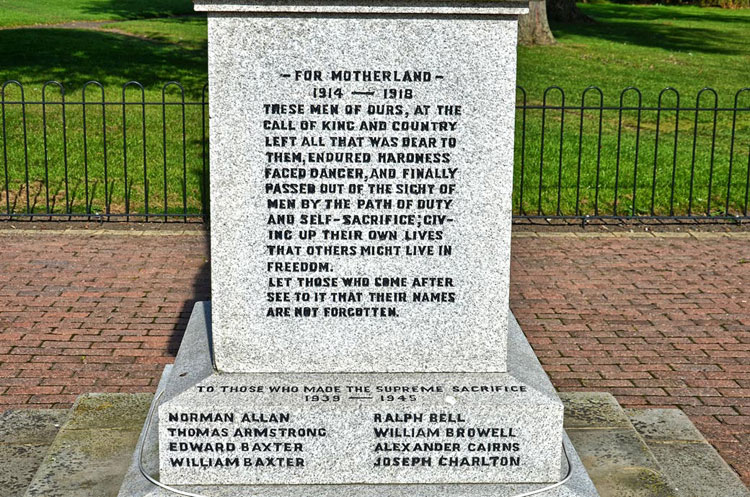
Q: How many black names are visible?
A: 8